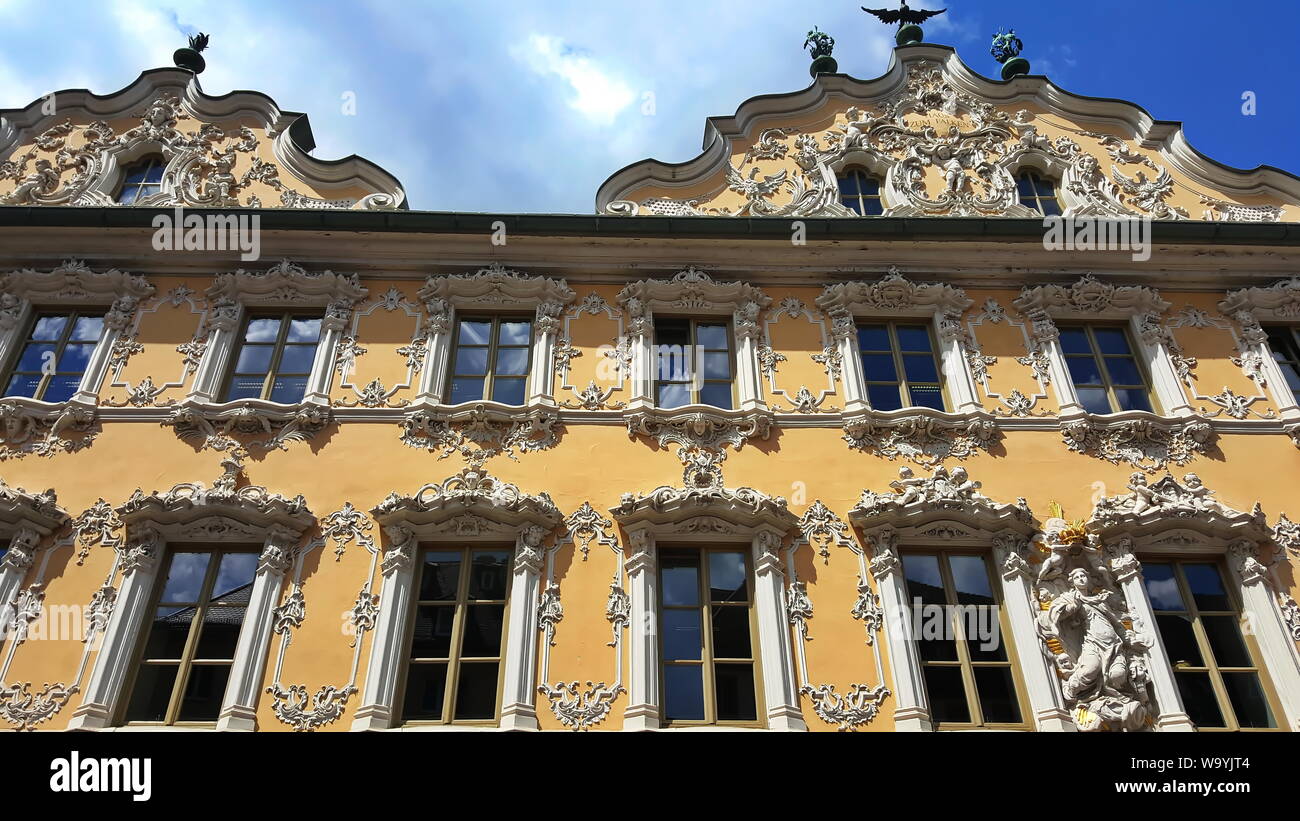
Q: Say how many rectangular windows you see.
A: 12